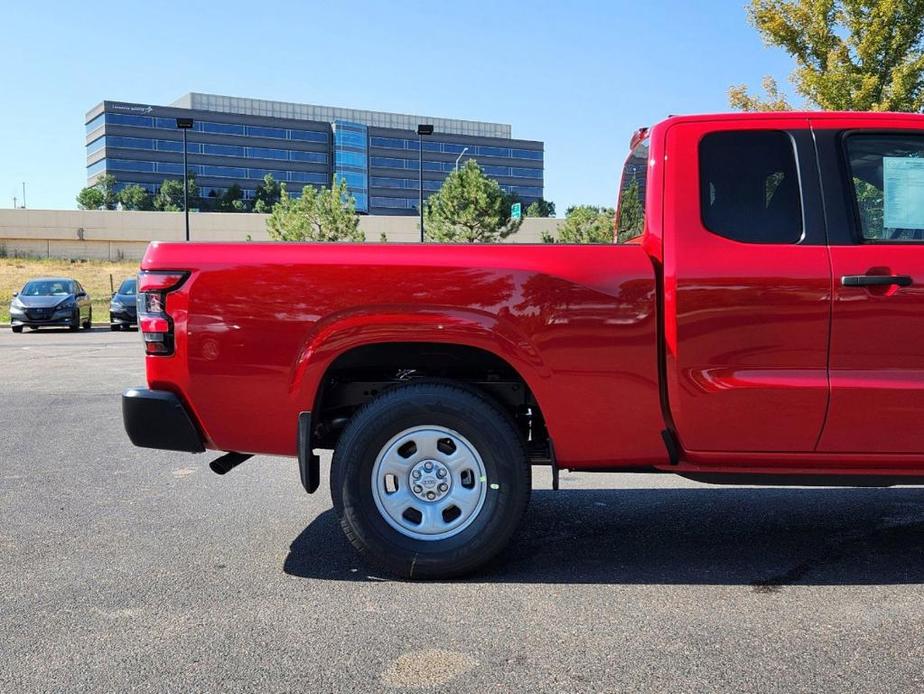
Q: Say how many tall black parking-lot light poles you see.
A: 2